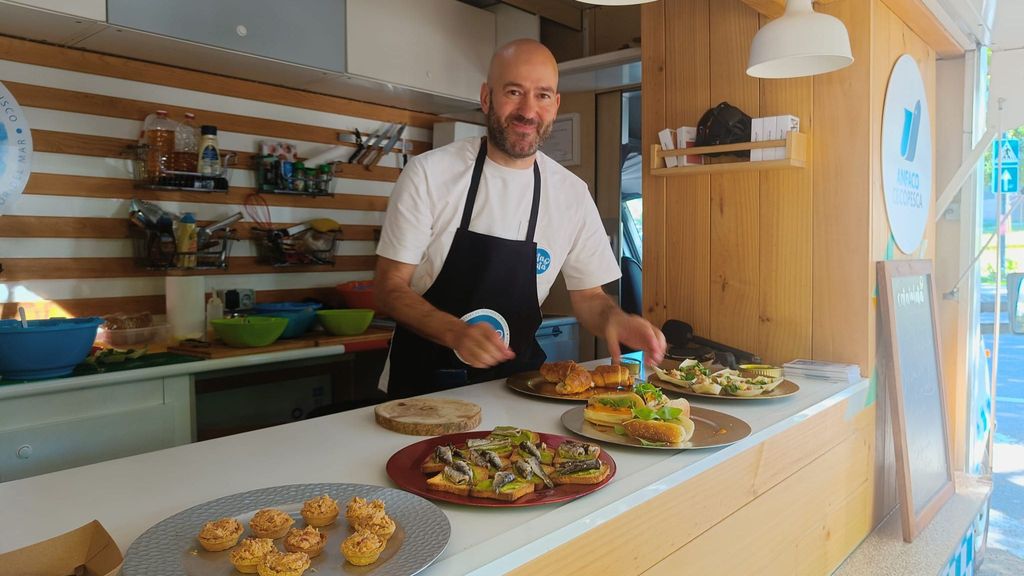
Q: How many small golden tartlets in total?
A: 9